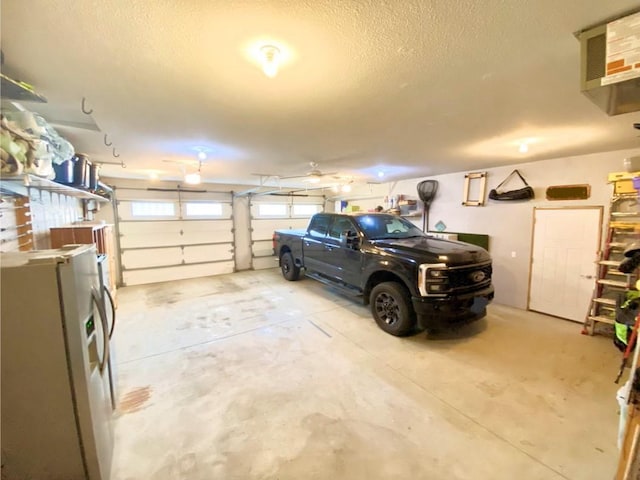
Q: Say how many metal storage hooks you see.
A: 4